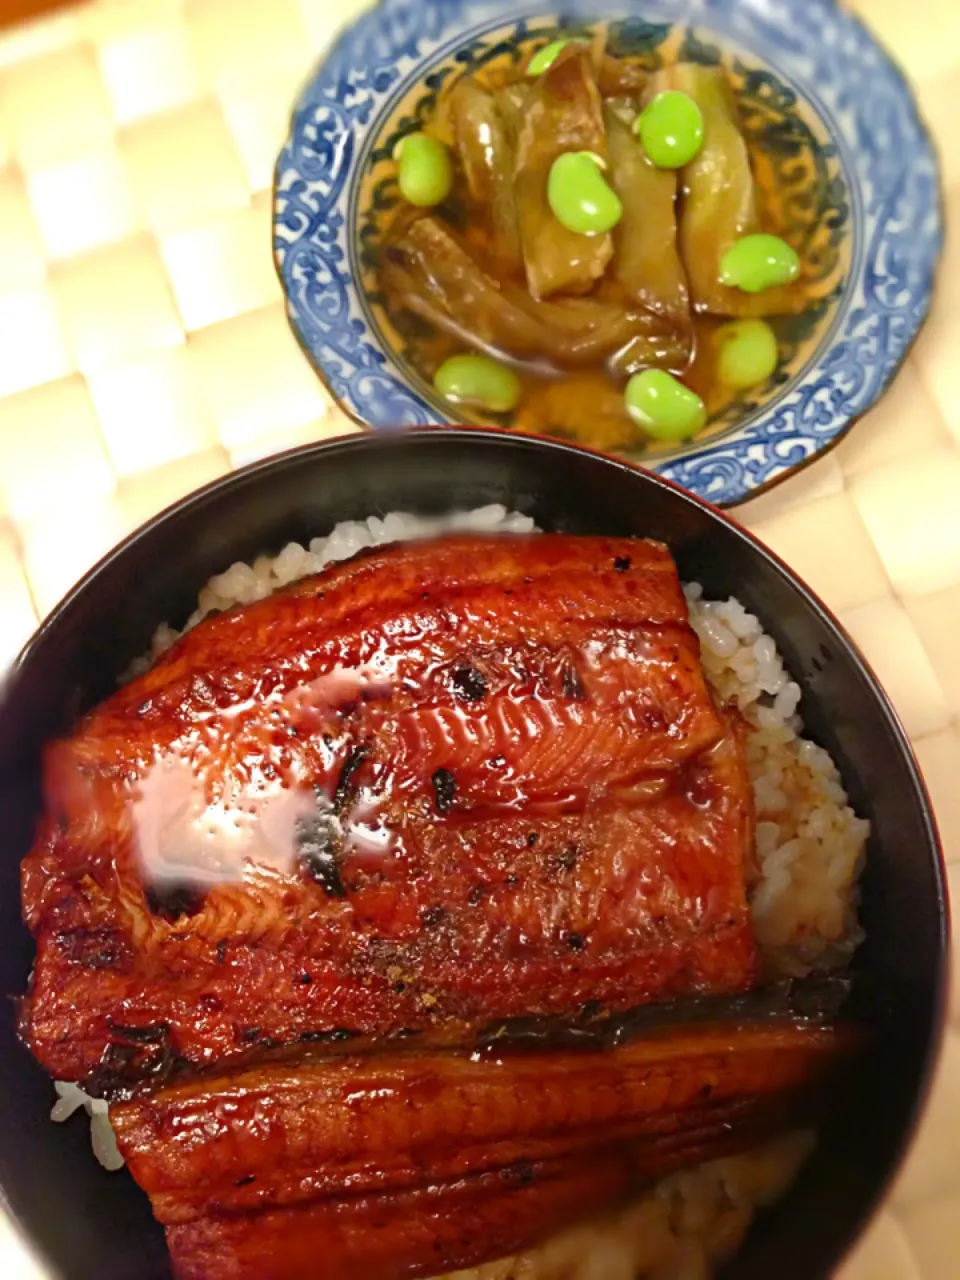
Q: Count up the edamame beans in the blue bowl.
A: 8